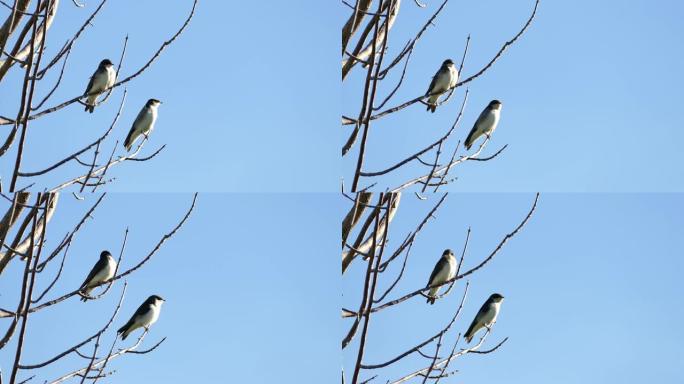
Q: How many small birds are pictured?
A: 8